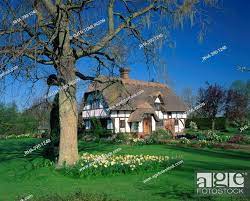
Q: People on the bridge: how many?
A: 0